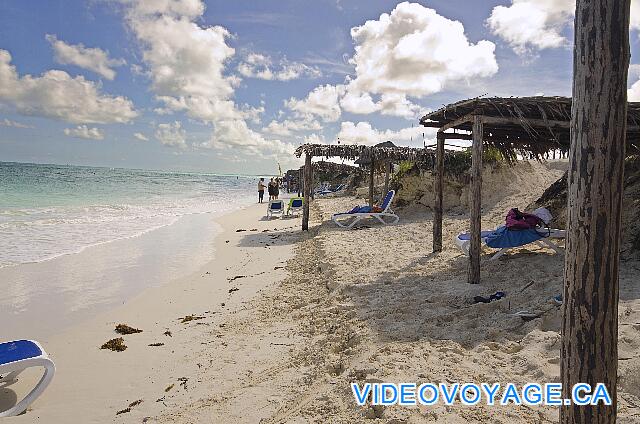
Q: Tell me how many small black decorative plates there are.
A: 0